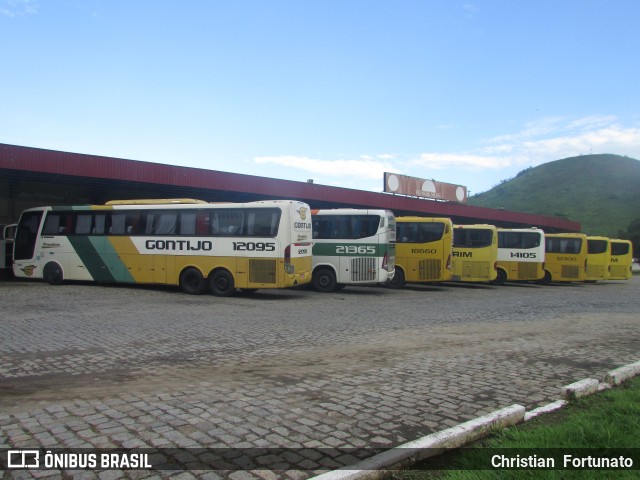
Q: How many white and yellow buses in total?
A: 2